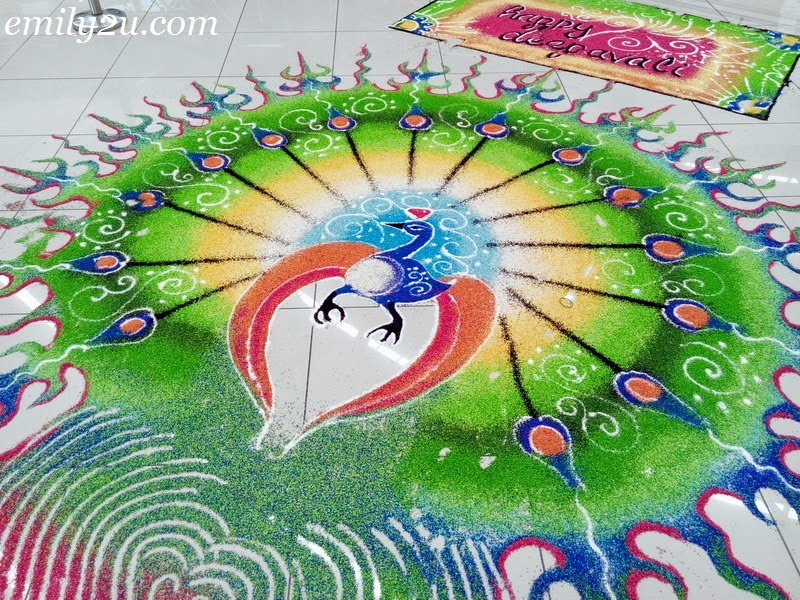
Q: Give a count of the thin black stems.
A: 14